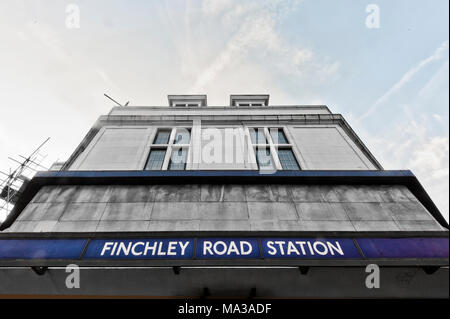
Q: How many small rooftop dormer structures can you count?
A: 2